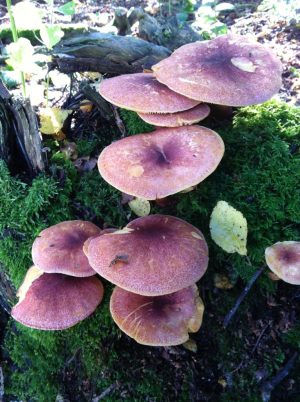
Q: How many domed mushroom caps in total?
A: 9